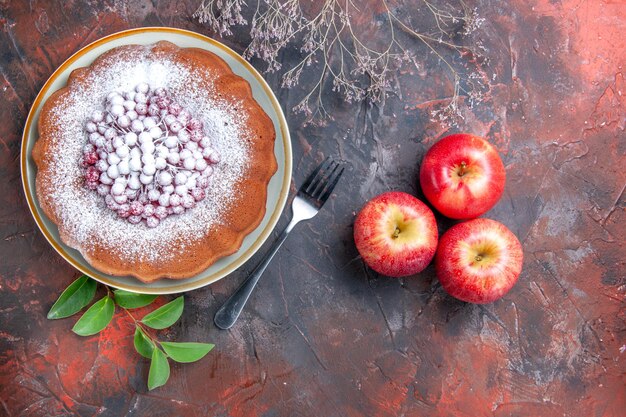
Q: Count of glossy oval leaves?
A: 7